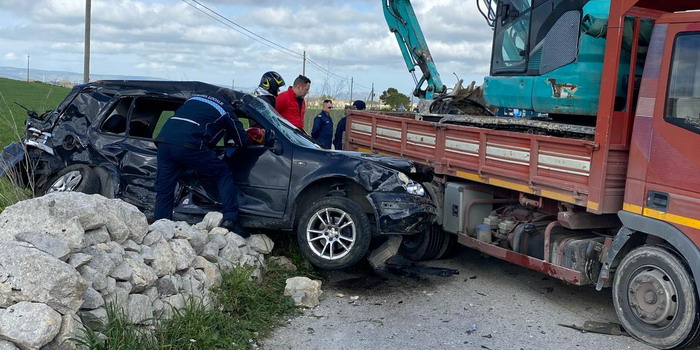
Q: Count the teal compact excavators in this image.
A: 1